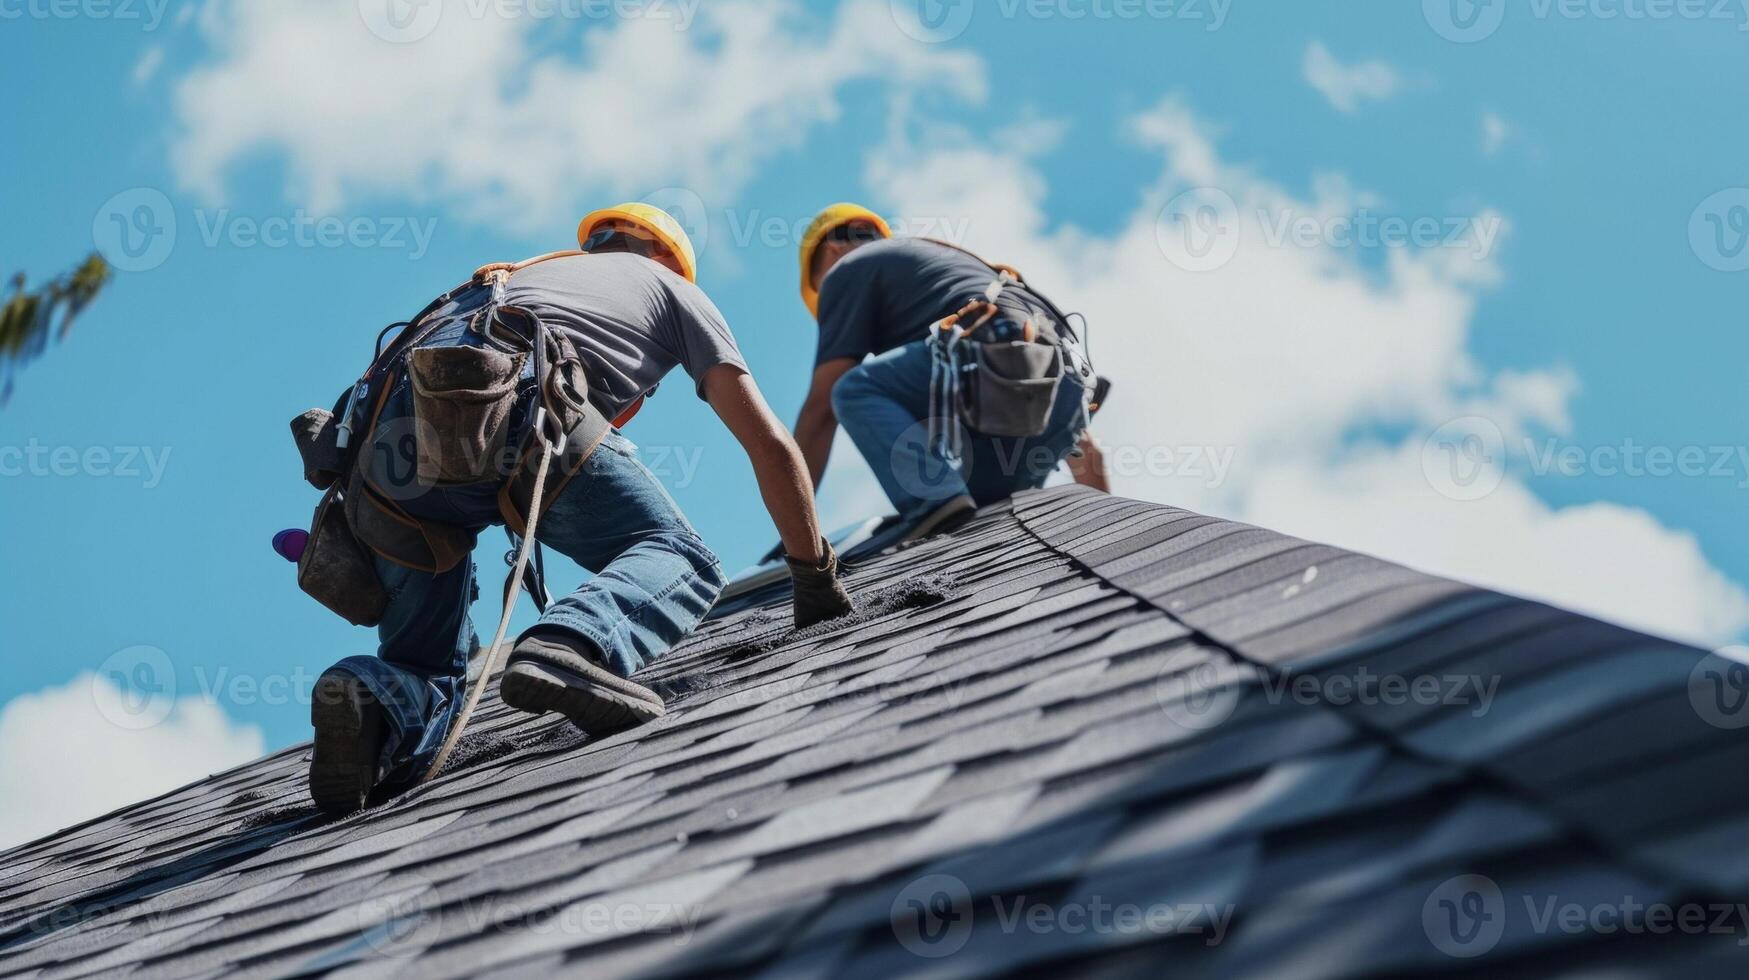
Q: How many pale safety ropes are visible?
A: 1